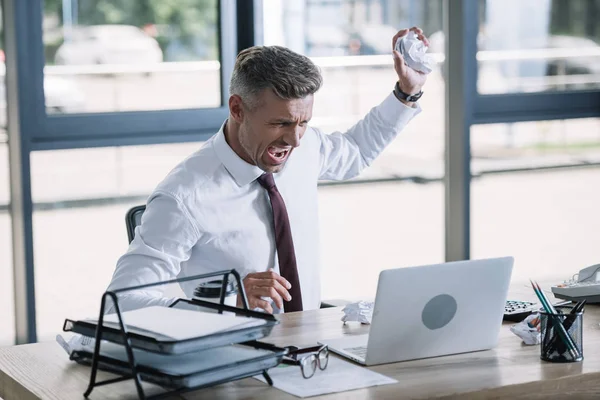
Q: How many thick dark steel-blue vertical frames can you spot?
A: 3